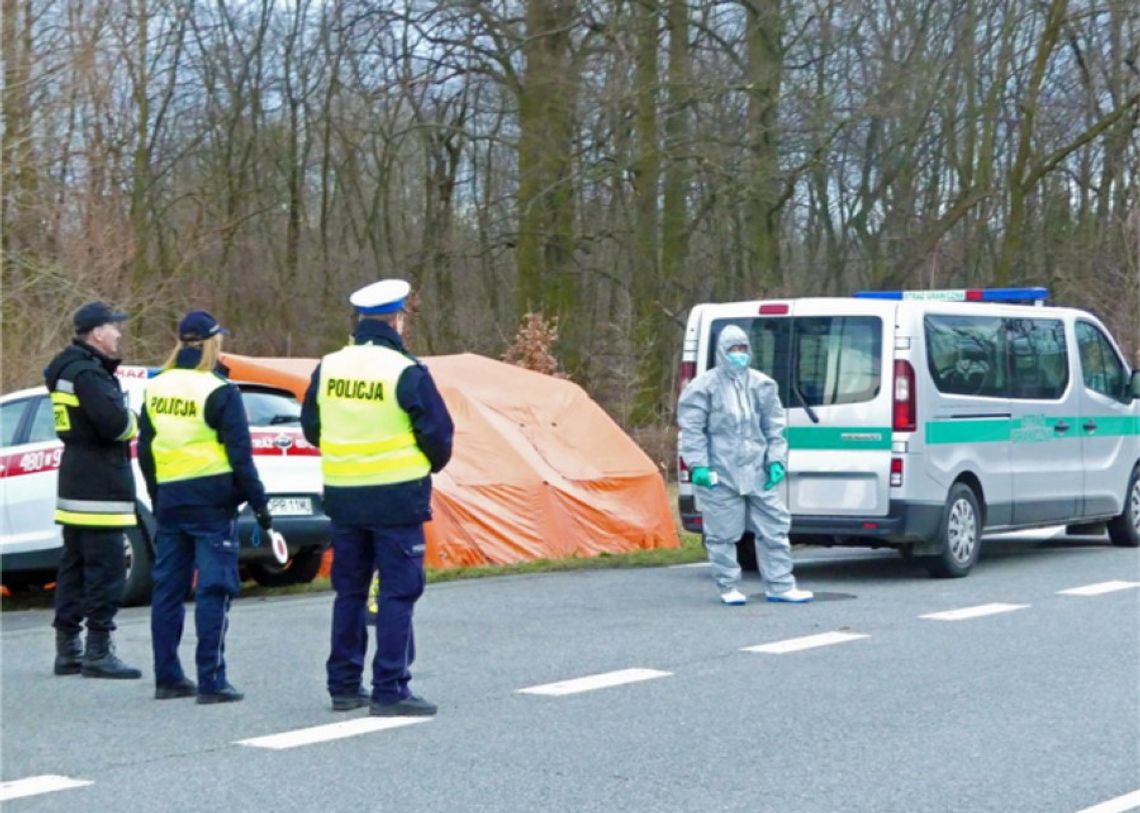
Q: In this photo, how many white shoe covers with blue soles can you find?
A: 2